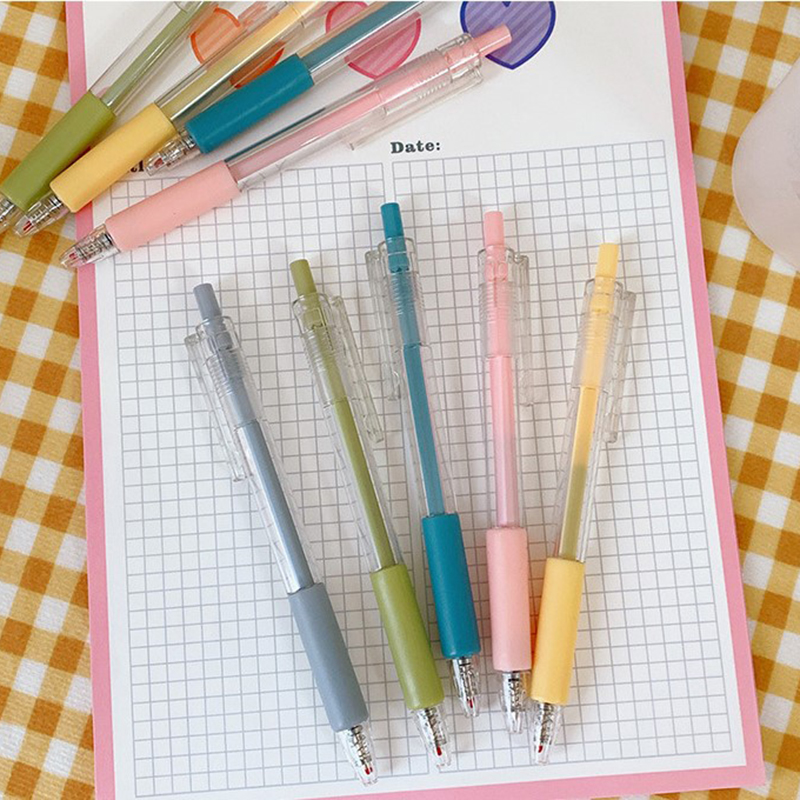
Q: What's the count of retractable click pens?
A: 9